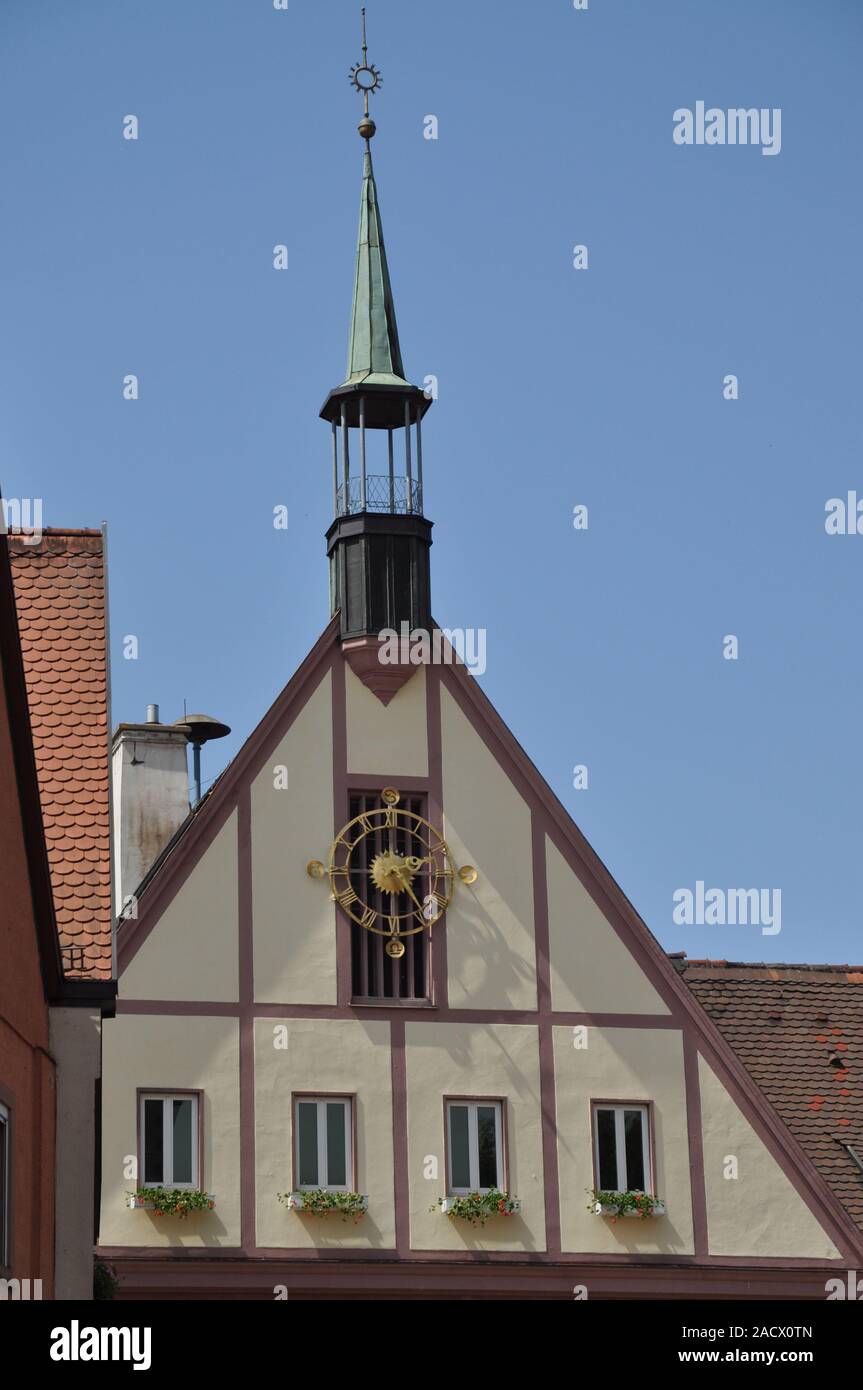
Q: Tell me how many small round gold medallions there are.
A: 4